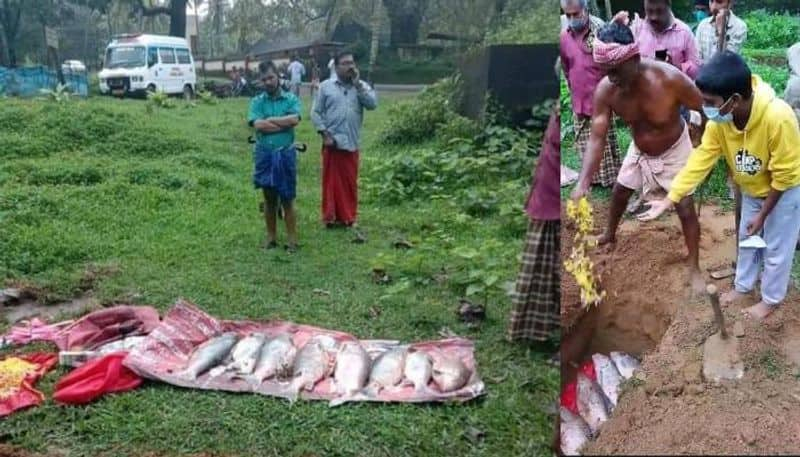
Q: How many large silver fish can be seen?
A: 12